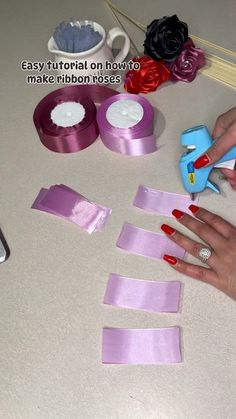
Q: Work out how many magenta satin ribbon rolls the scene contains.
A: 1